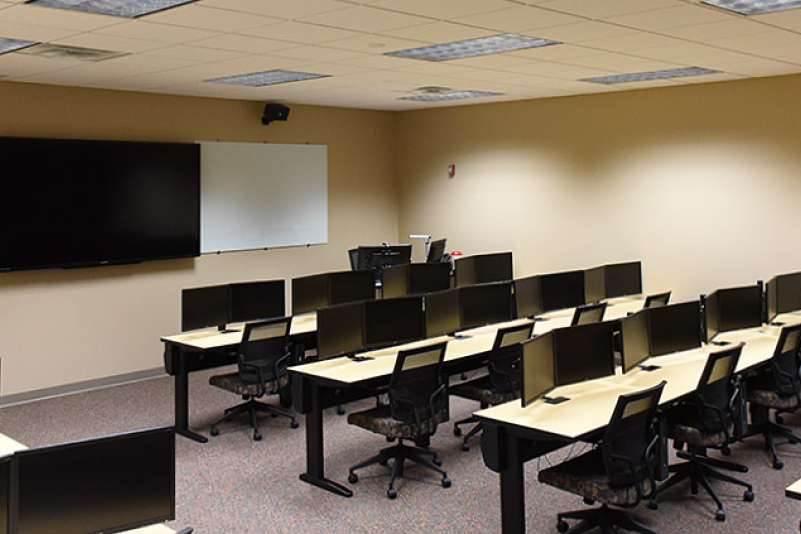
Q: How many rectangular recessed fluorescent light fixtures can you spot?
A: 7